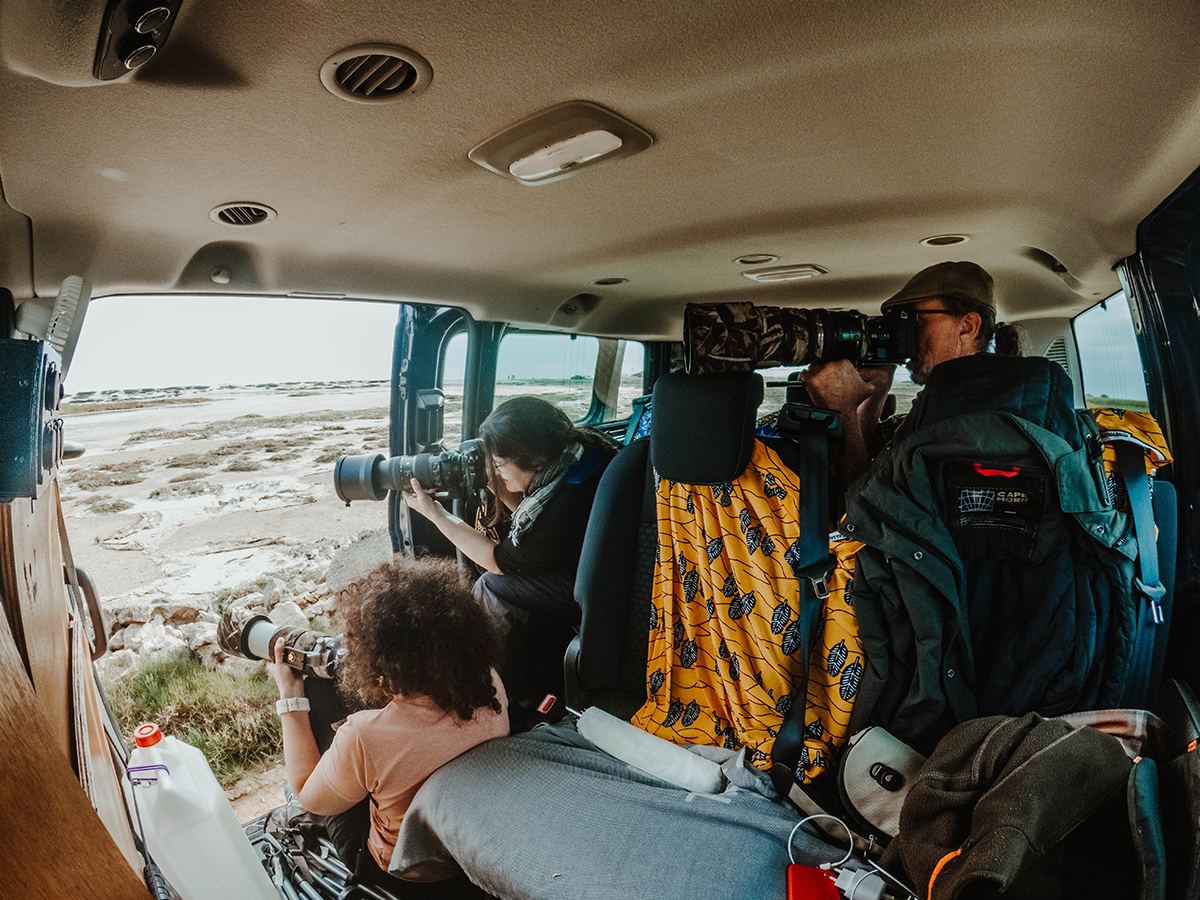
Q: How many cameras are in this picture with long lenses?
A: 3